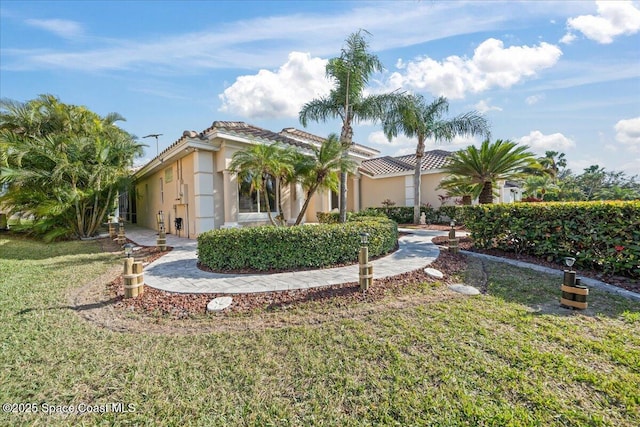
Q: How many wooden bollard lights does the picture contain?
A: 7